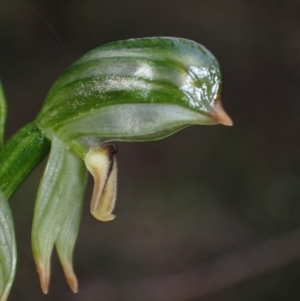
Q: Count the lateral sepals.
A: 2